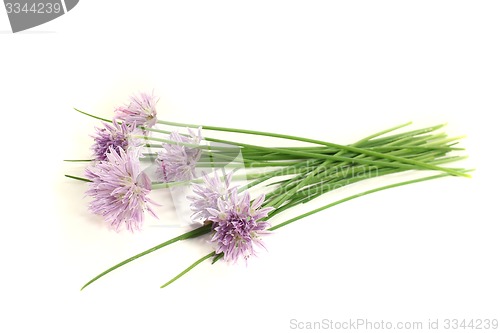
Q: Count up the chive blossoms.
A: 6